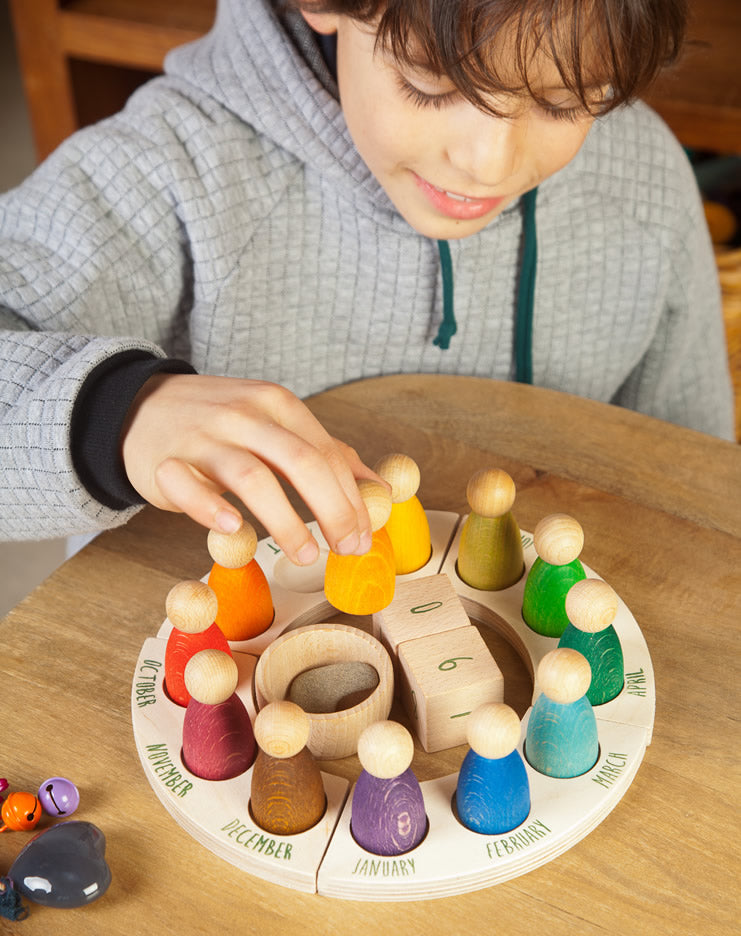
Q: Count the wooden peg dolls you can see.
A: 12